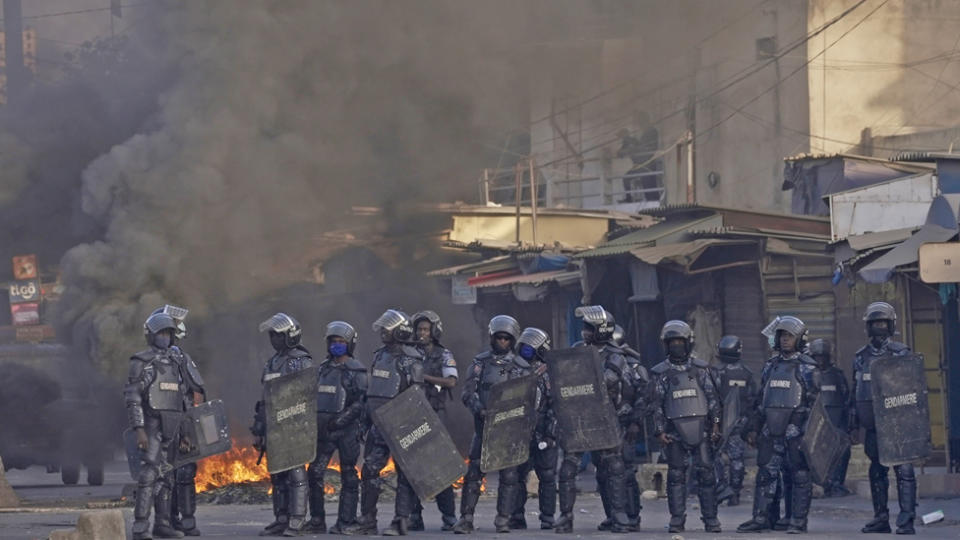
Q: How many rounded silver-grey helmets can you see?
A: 15